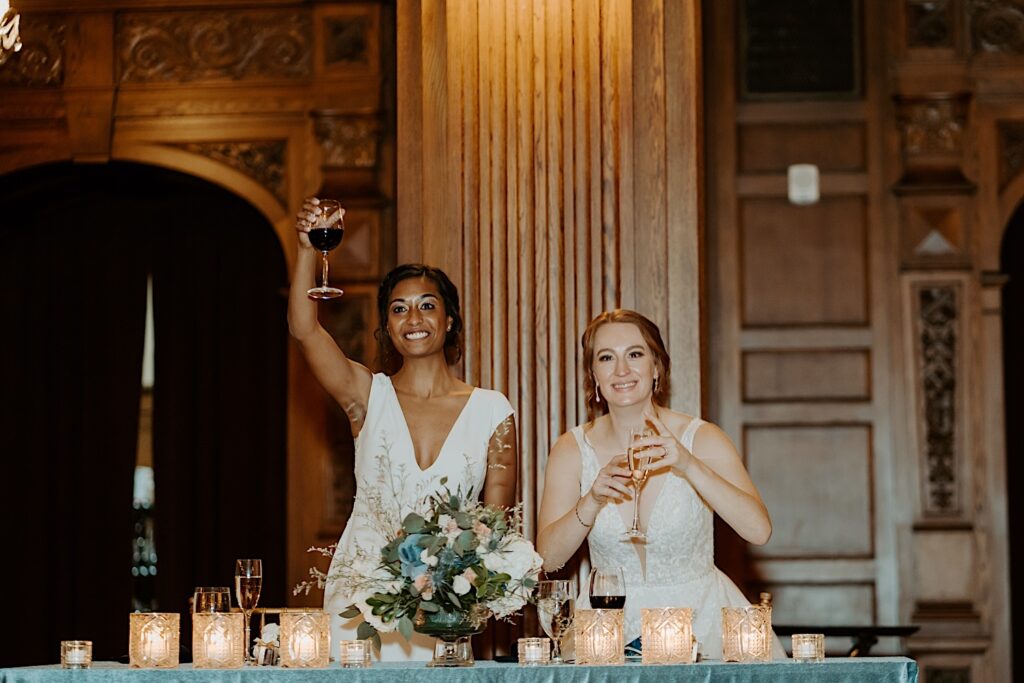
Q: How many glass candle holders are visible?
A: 10